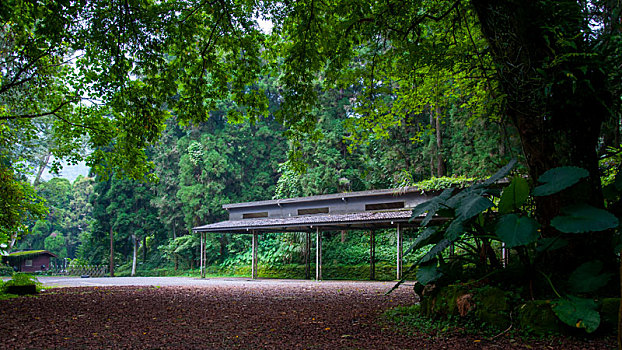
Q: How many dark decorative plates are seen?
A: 3